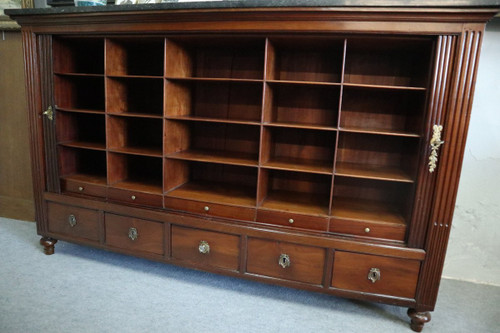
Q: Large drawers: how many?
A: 5